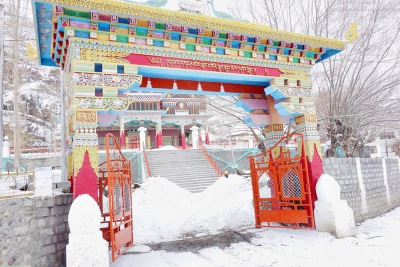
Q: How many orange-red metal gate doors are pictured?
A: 2